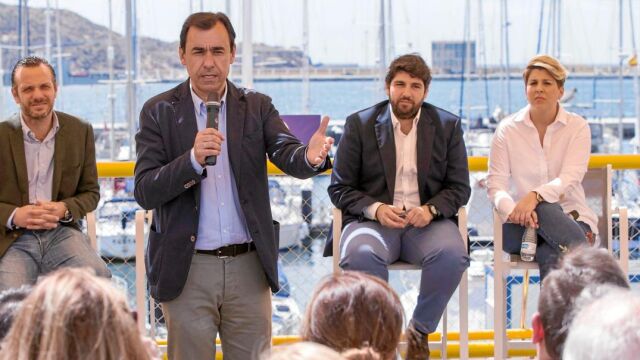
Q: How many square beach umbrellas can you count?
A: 0